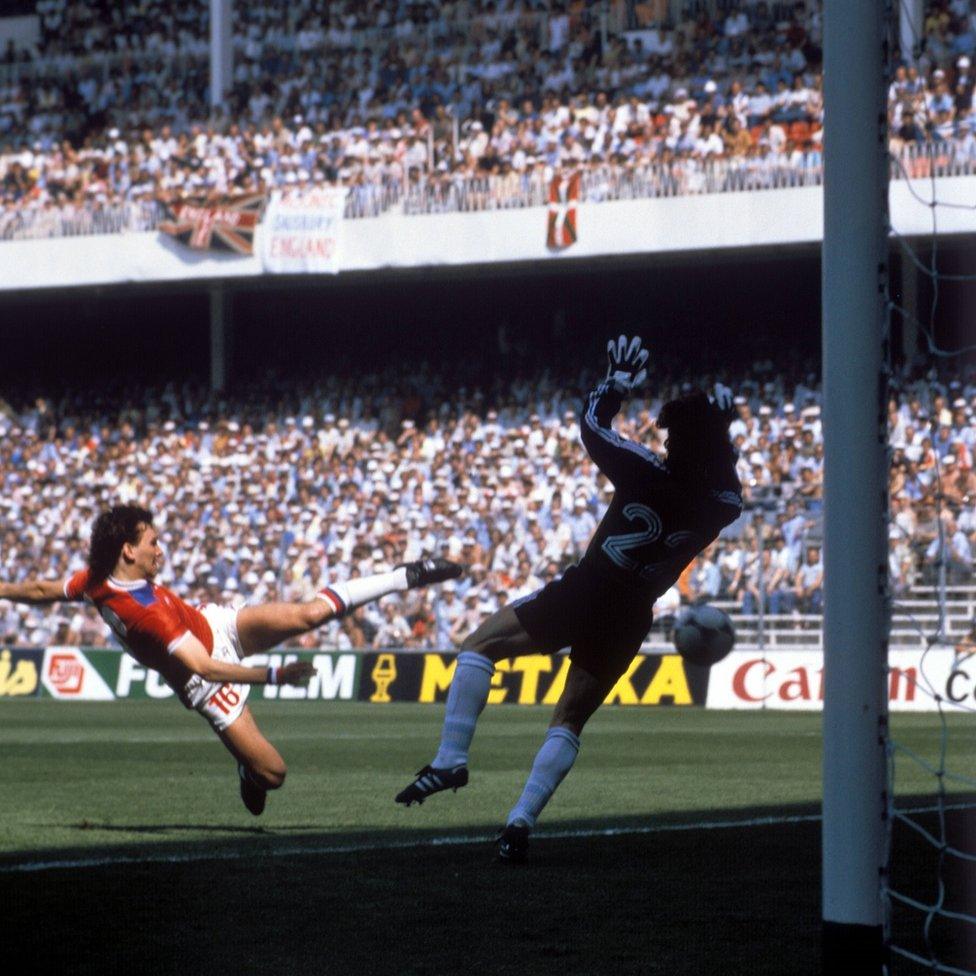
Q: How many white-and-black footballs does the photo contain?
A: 1